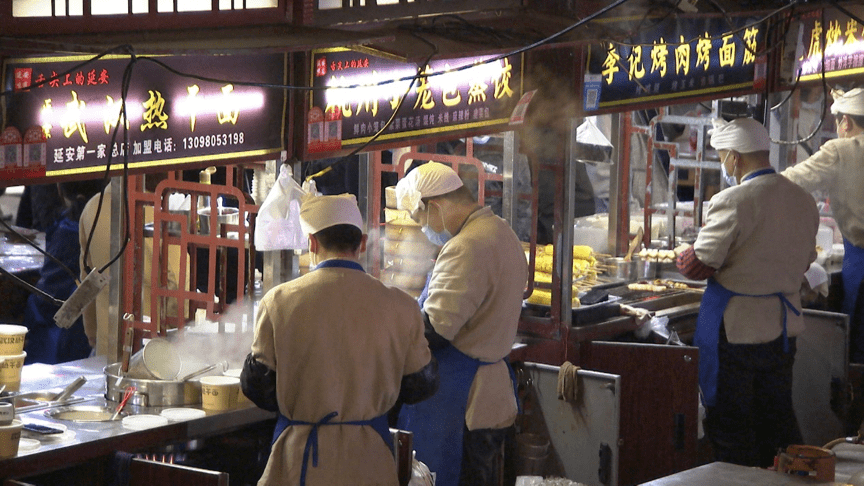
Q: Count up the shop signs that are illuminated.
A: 4